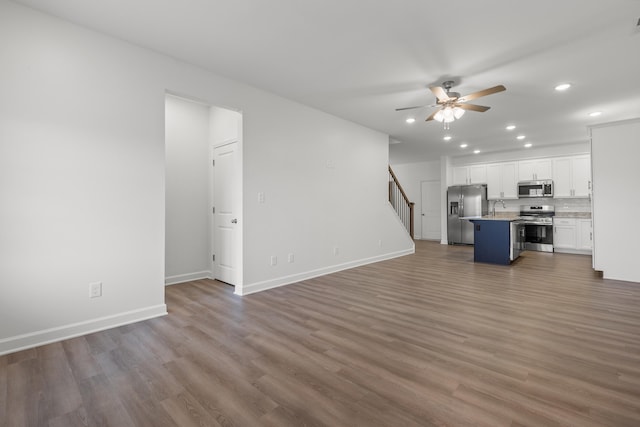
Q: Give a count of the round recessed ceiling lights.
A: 9